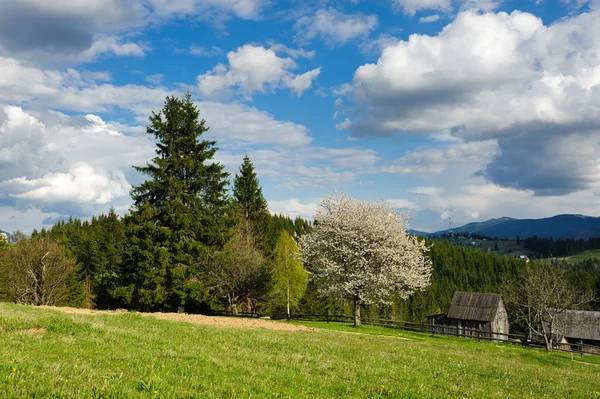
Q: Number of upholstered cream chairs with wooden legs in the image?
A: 0